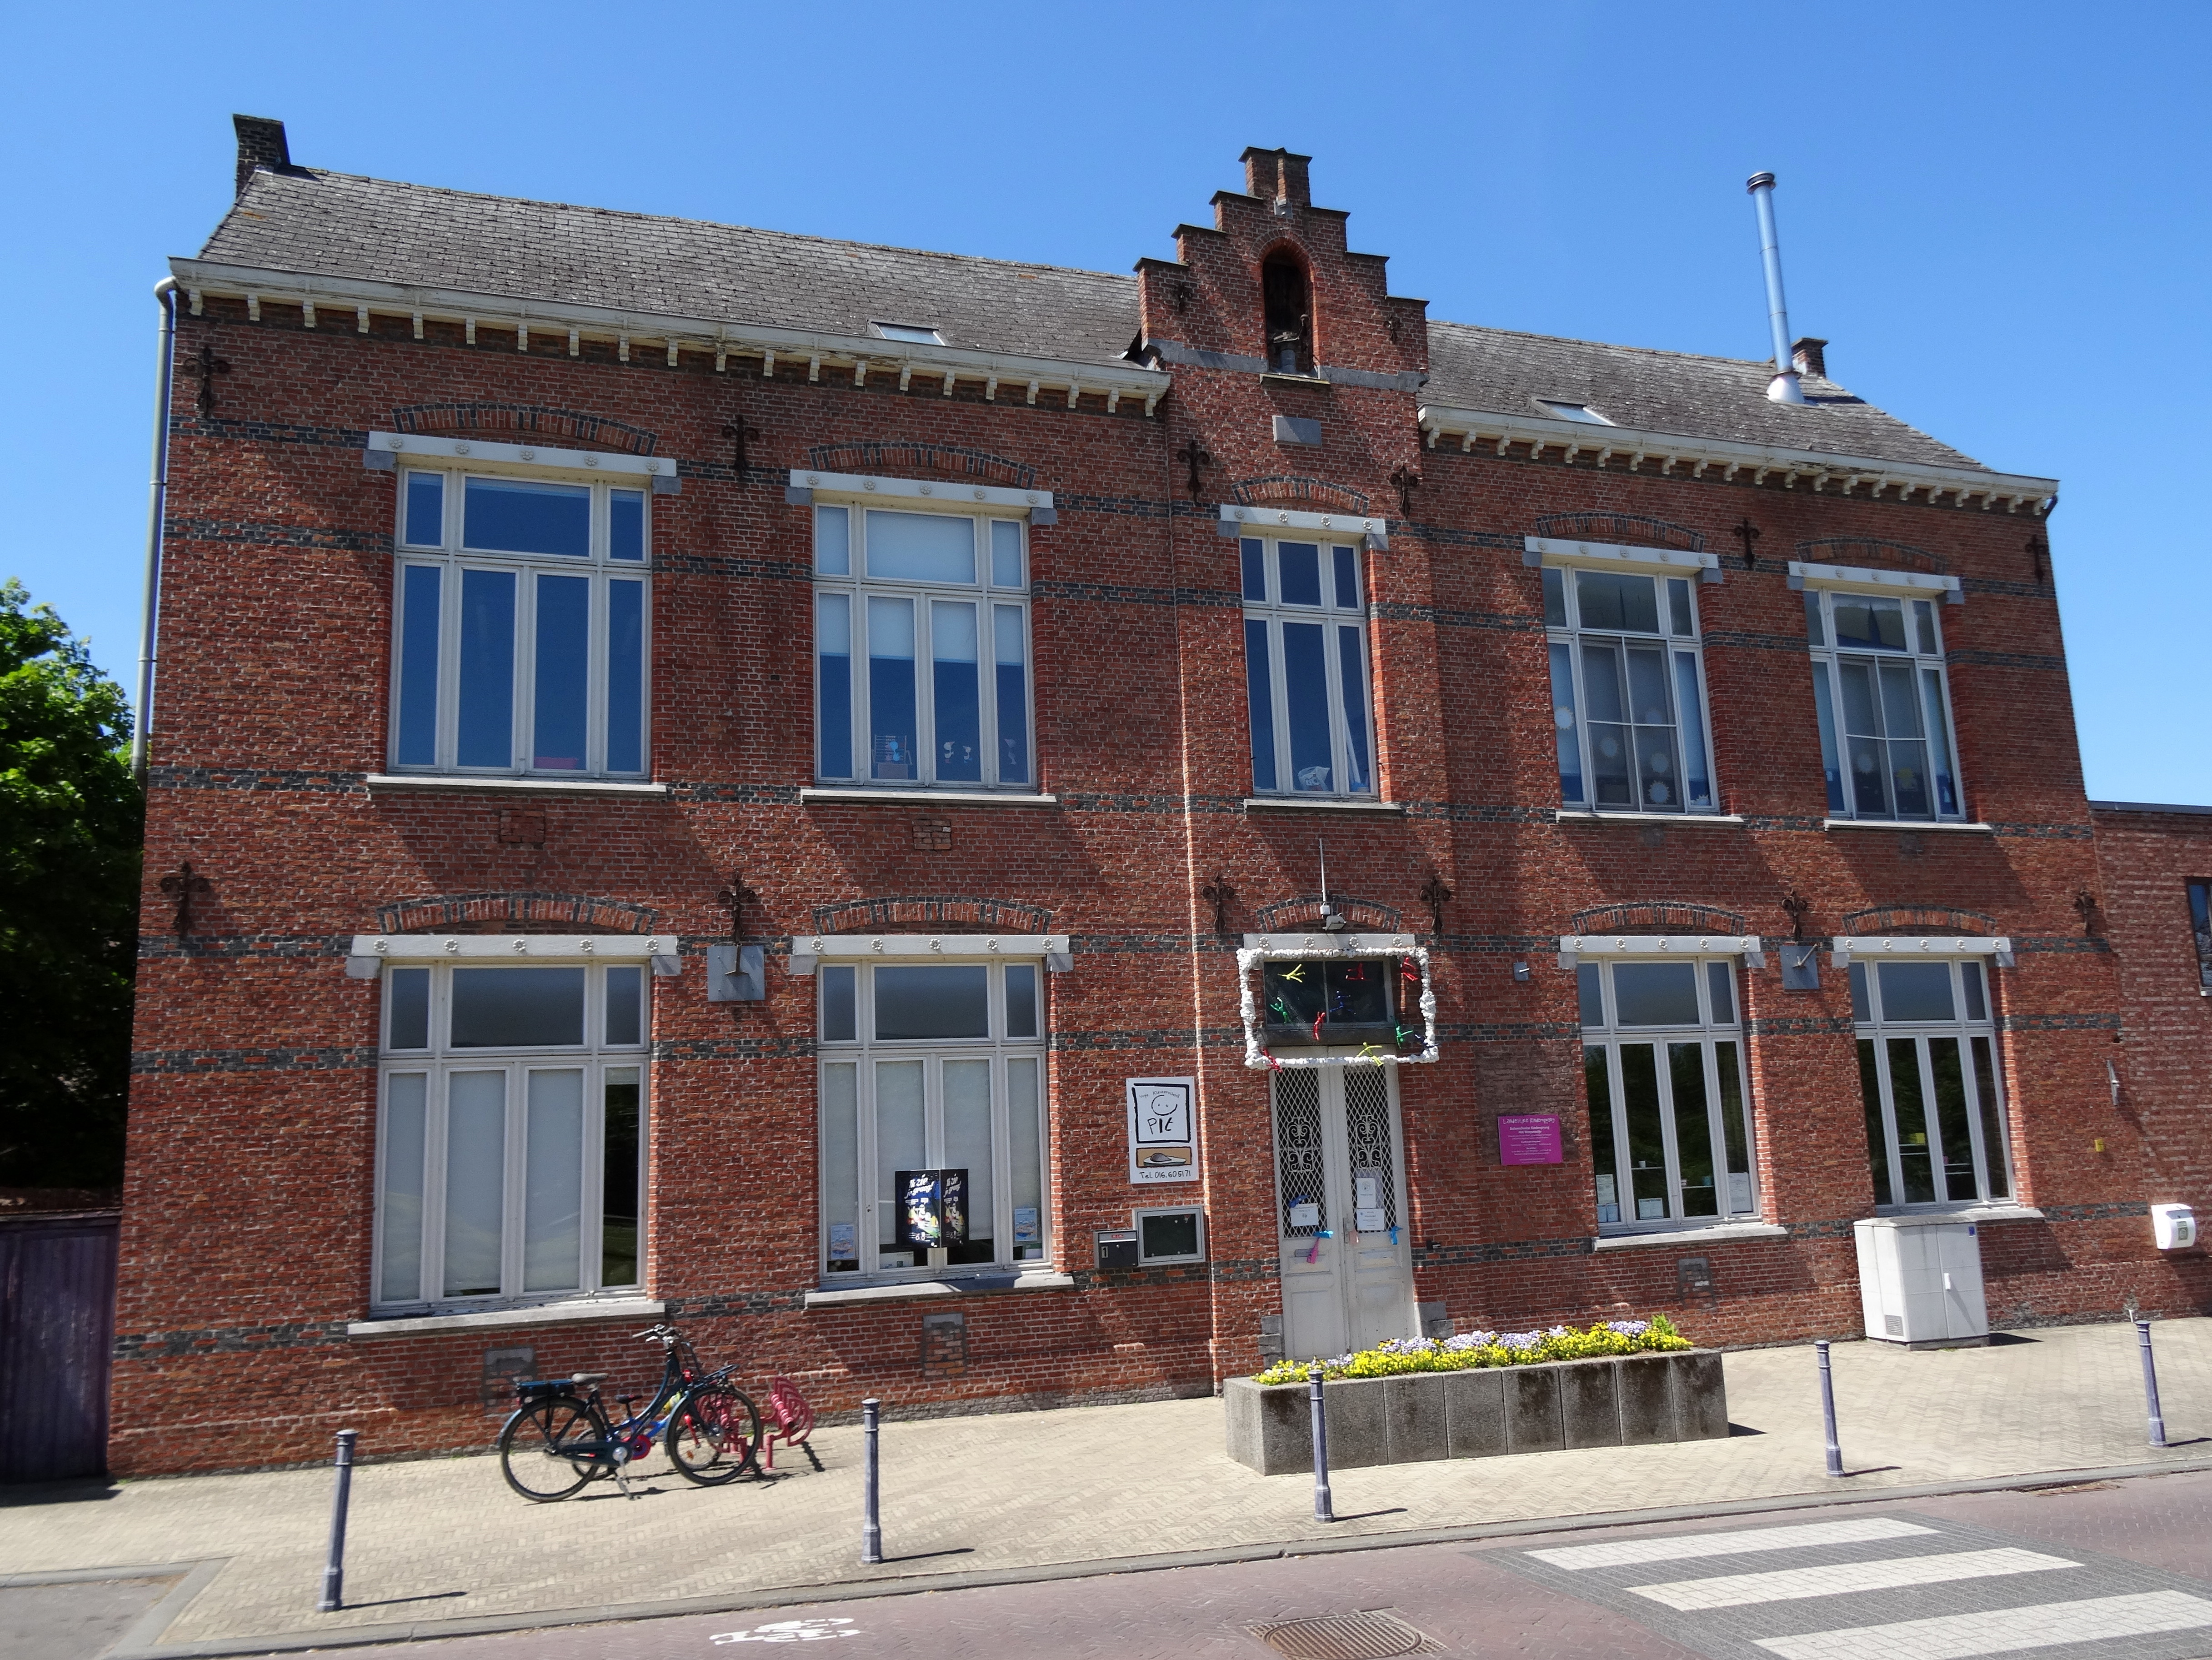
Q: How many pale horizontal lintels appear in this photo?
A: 10